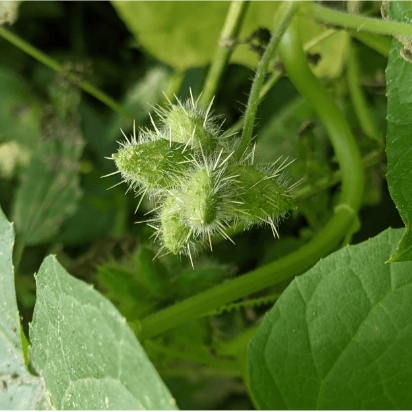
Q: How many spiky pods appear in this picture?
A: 5